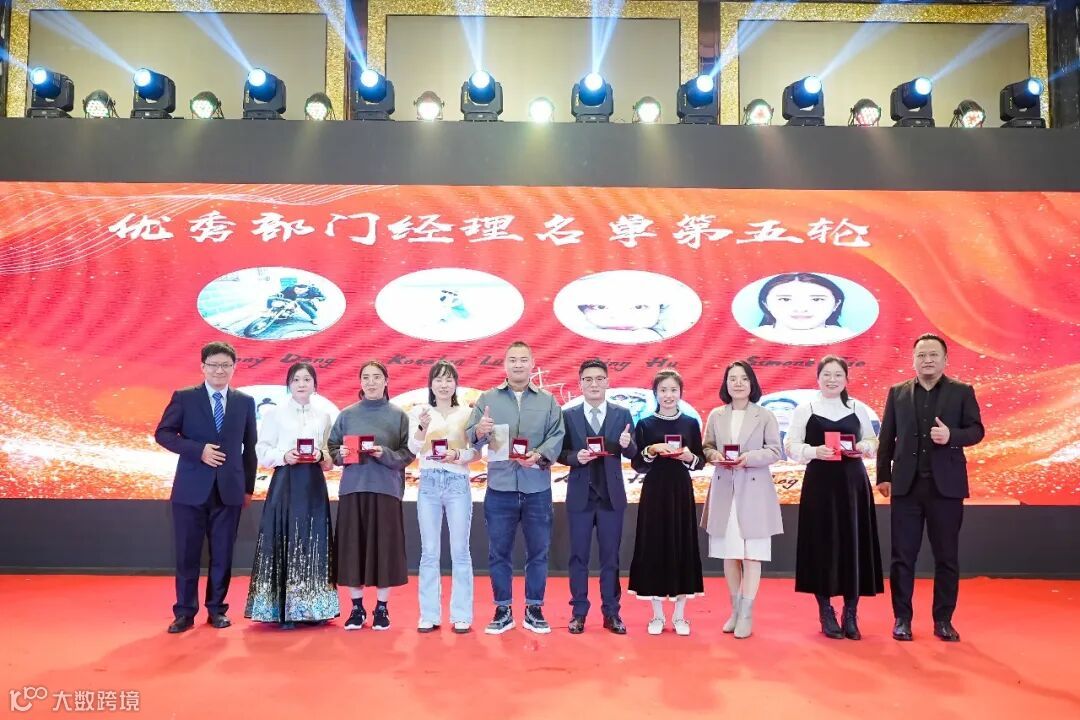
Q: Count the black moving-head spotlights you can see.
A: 10